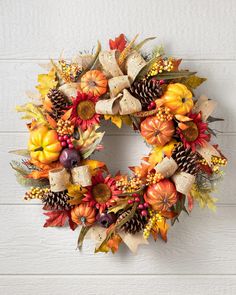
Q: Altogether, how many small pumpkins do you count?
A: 6